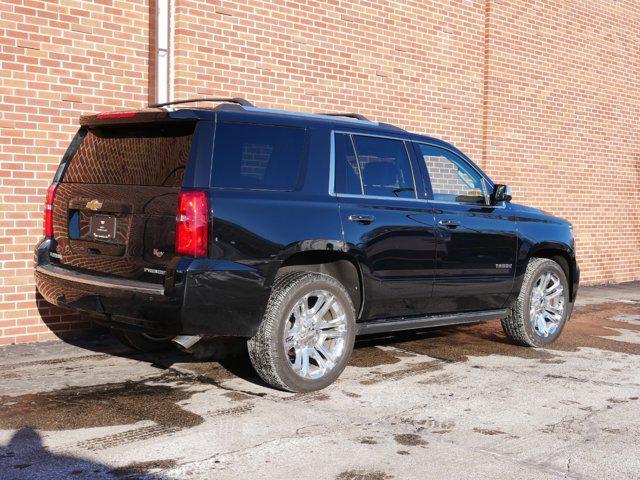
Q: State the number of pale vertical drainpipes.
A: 1